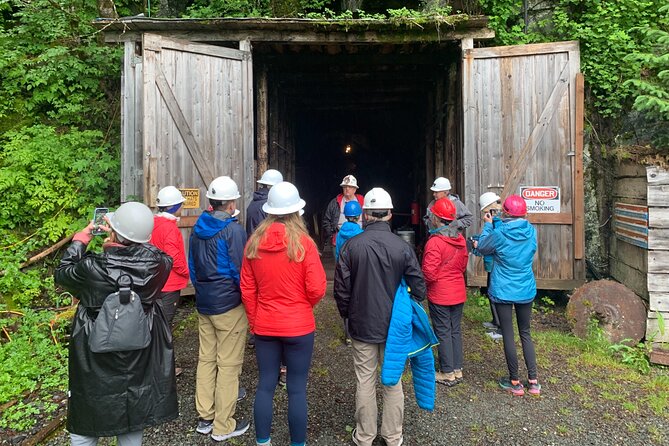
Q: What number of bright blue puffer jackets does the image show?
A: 1